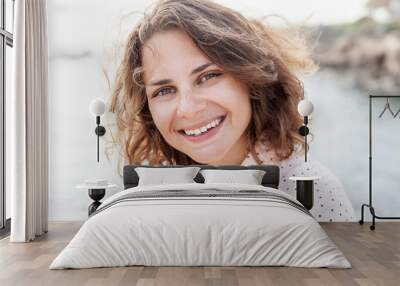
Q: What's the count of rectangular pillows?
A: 2